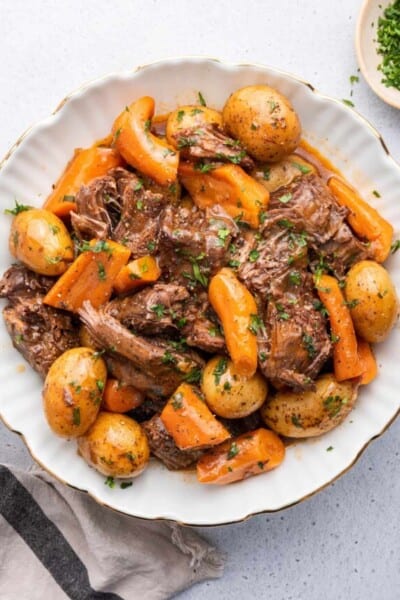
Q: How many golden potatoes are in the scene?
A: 9